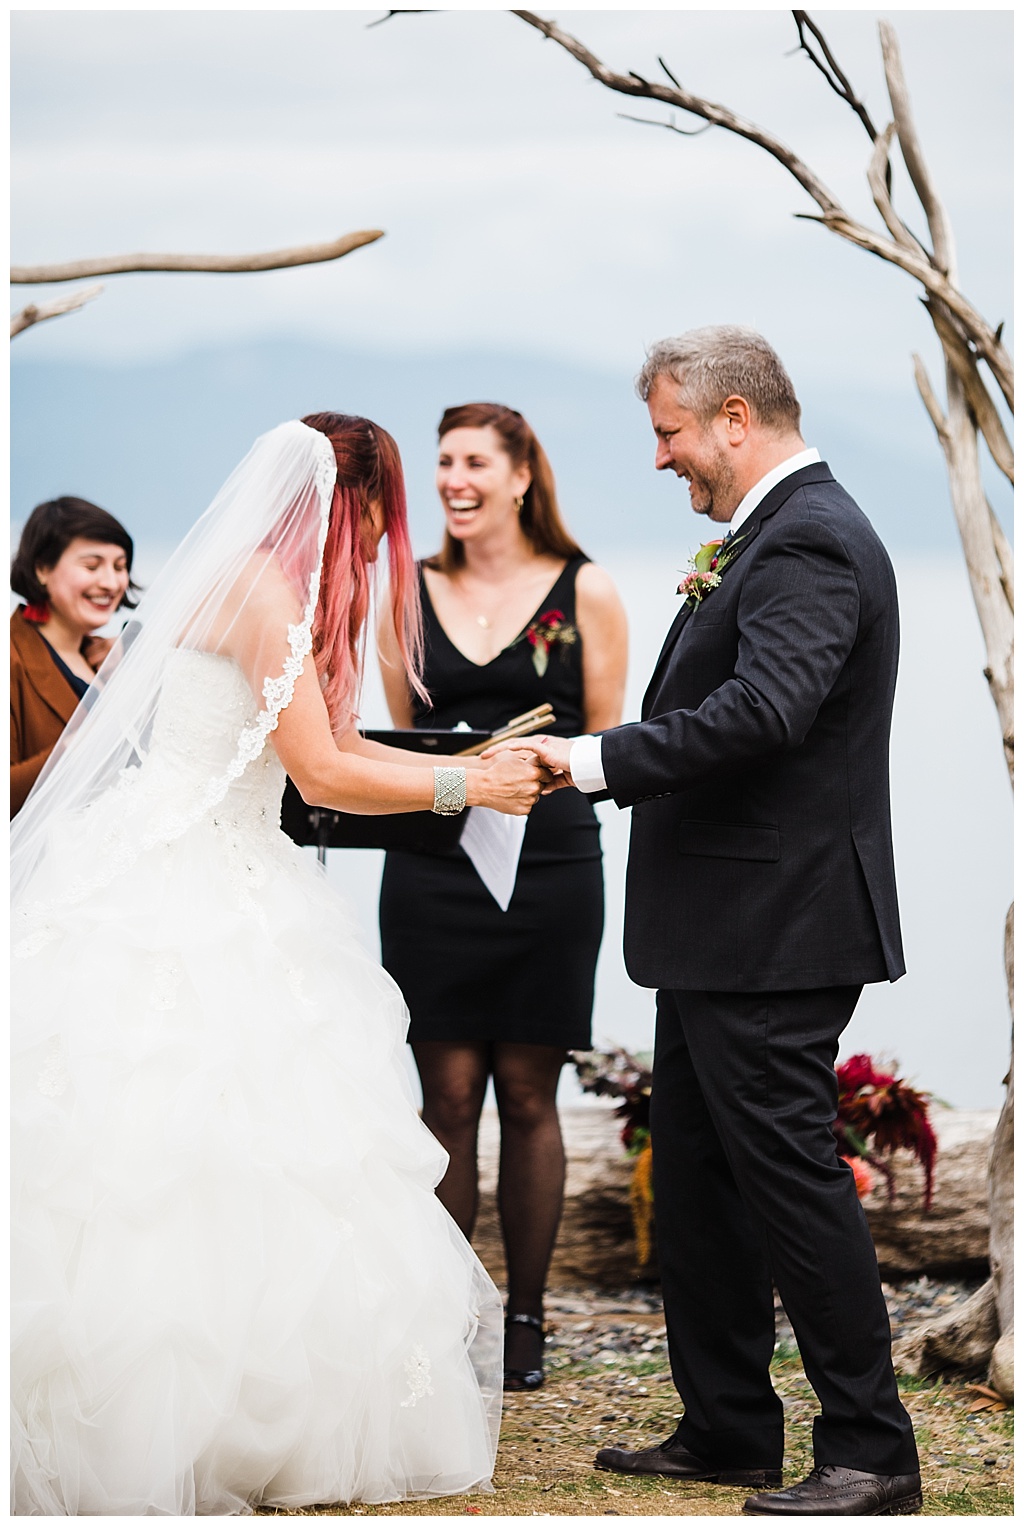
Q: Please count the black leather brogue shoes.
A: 2